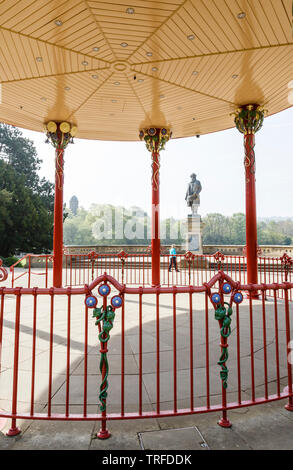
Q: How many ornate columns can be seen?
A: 3